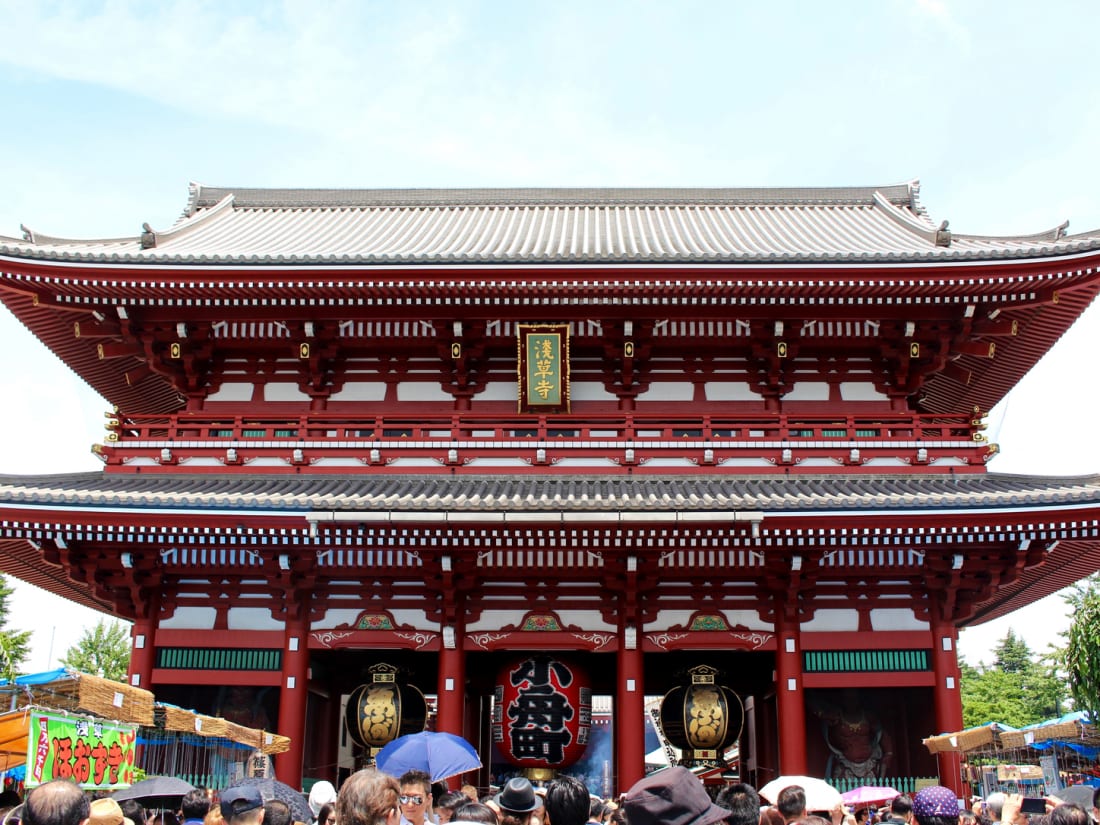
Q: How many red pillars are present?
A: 6